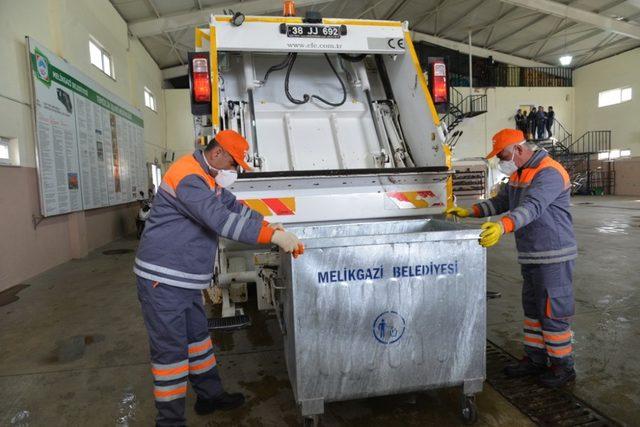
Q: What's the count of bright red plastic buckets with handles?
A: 0